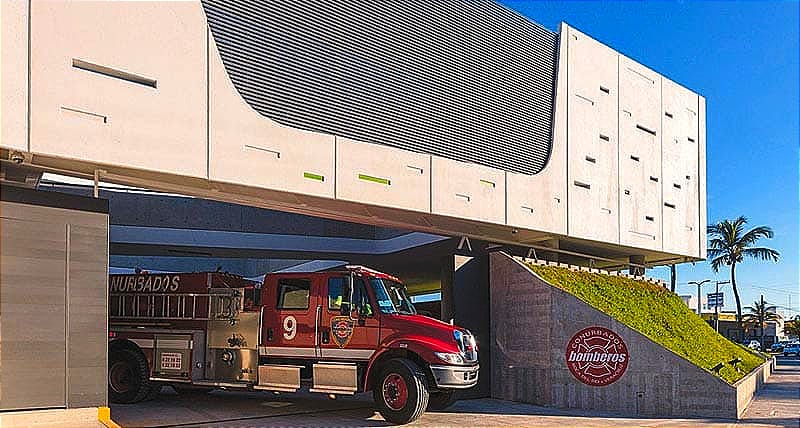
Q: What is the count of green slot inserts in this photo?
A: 3